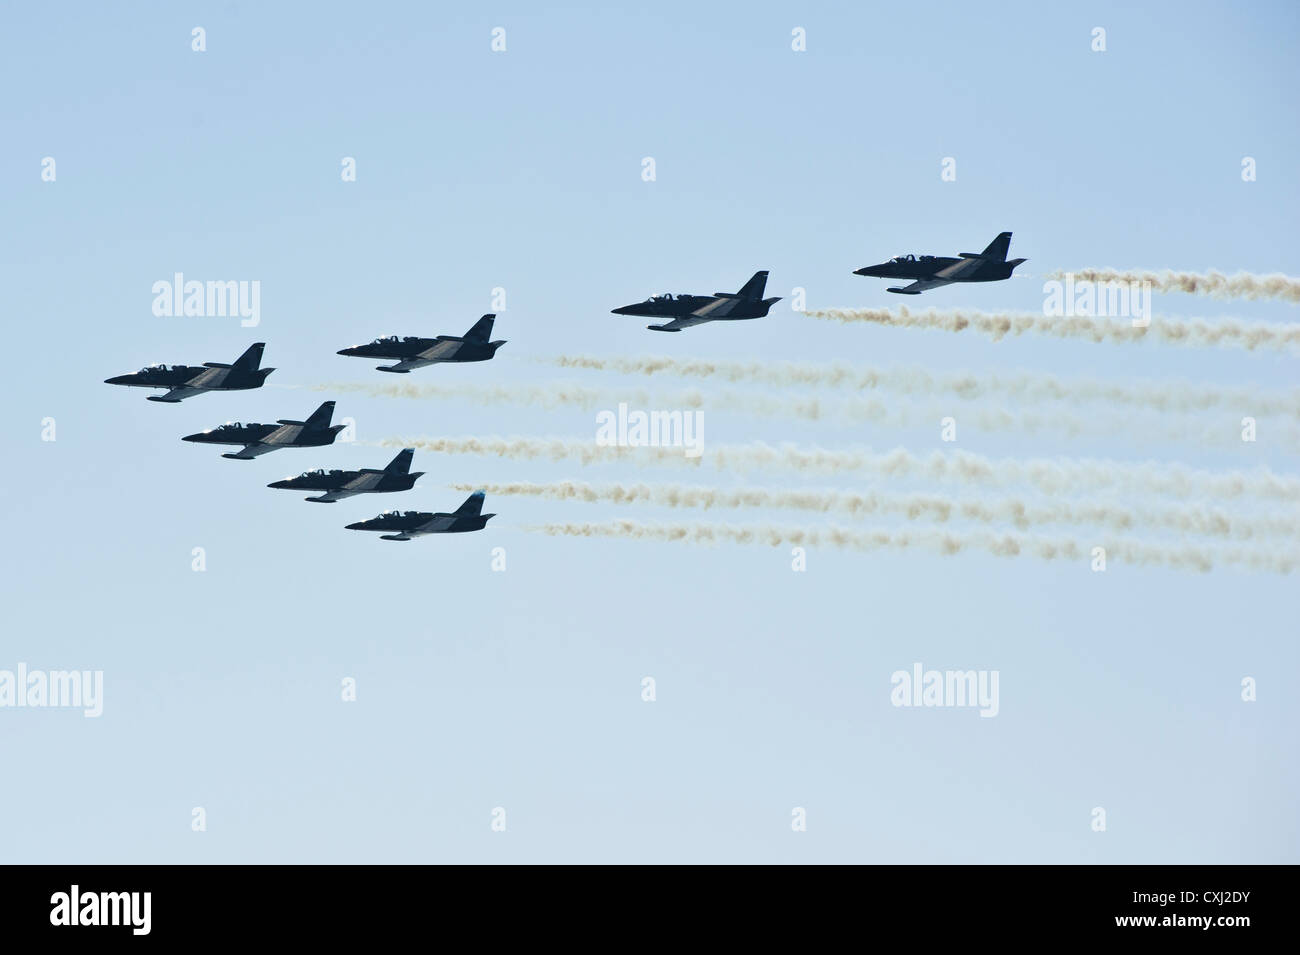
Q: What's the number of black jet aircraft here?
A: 7